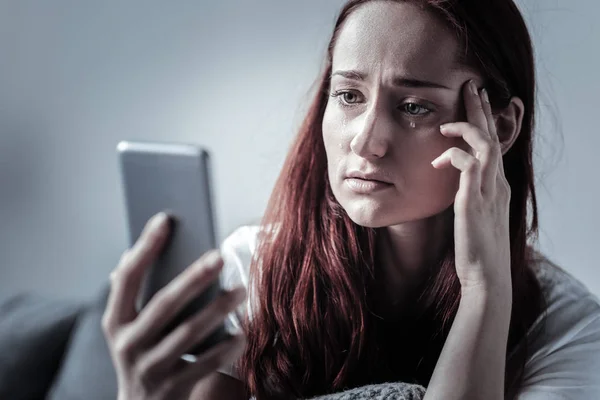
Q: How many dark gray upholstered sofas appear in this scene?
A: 1